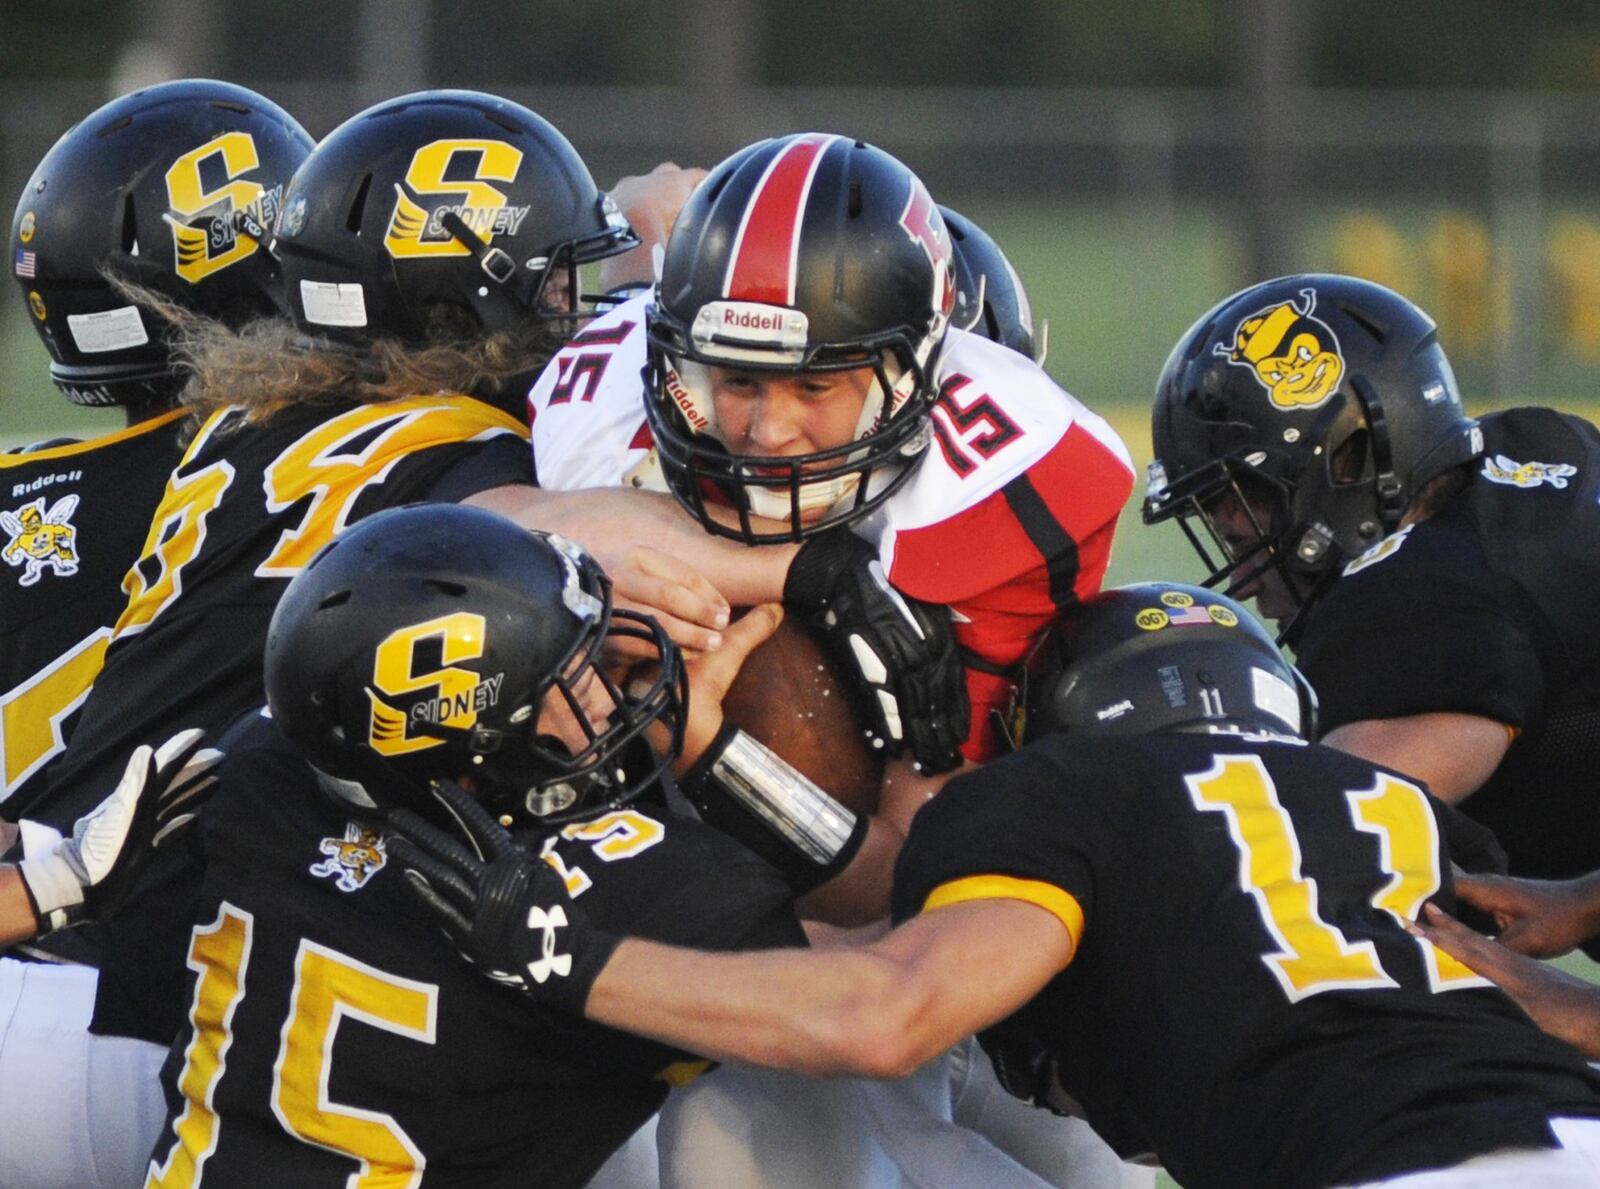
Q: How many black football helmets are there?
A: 7